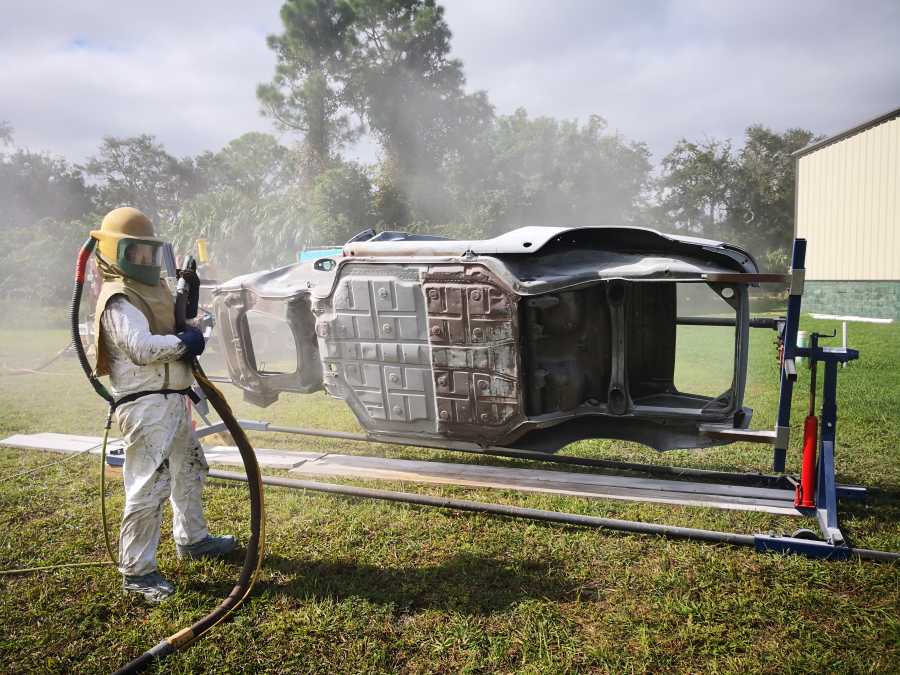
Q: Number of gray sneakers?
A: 2